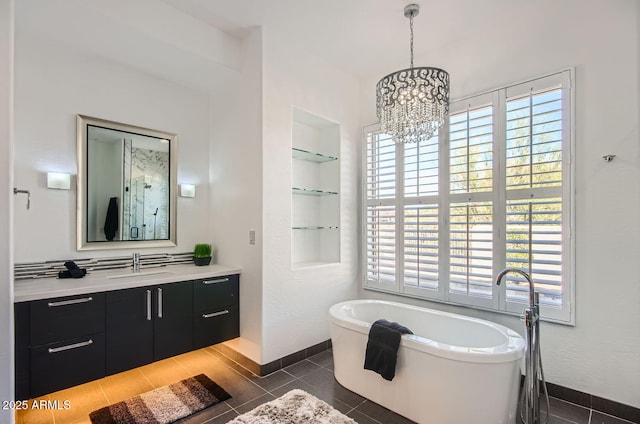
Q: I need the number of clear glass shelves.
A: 3